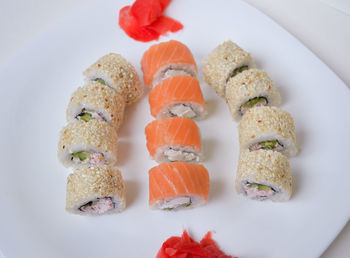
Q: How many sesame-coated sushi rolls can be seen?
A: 8